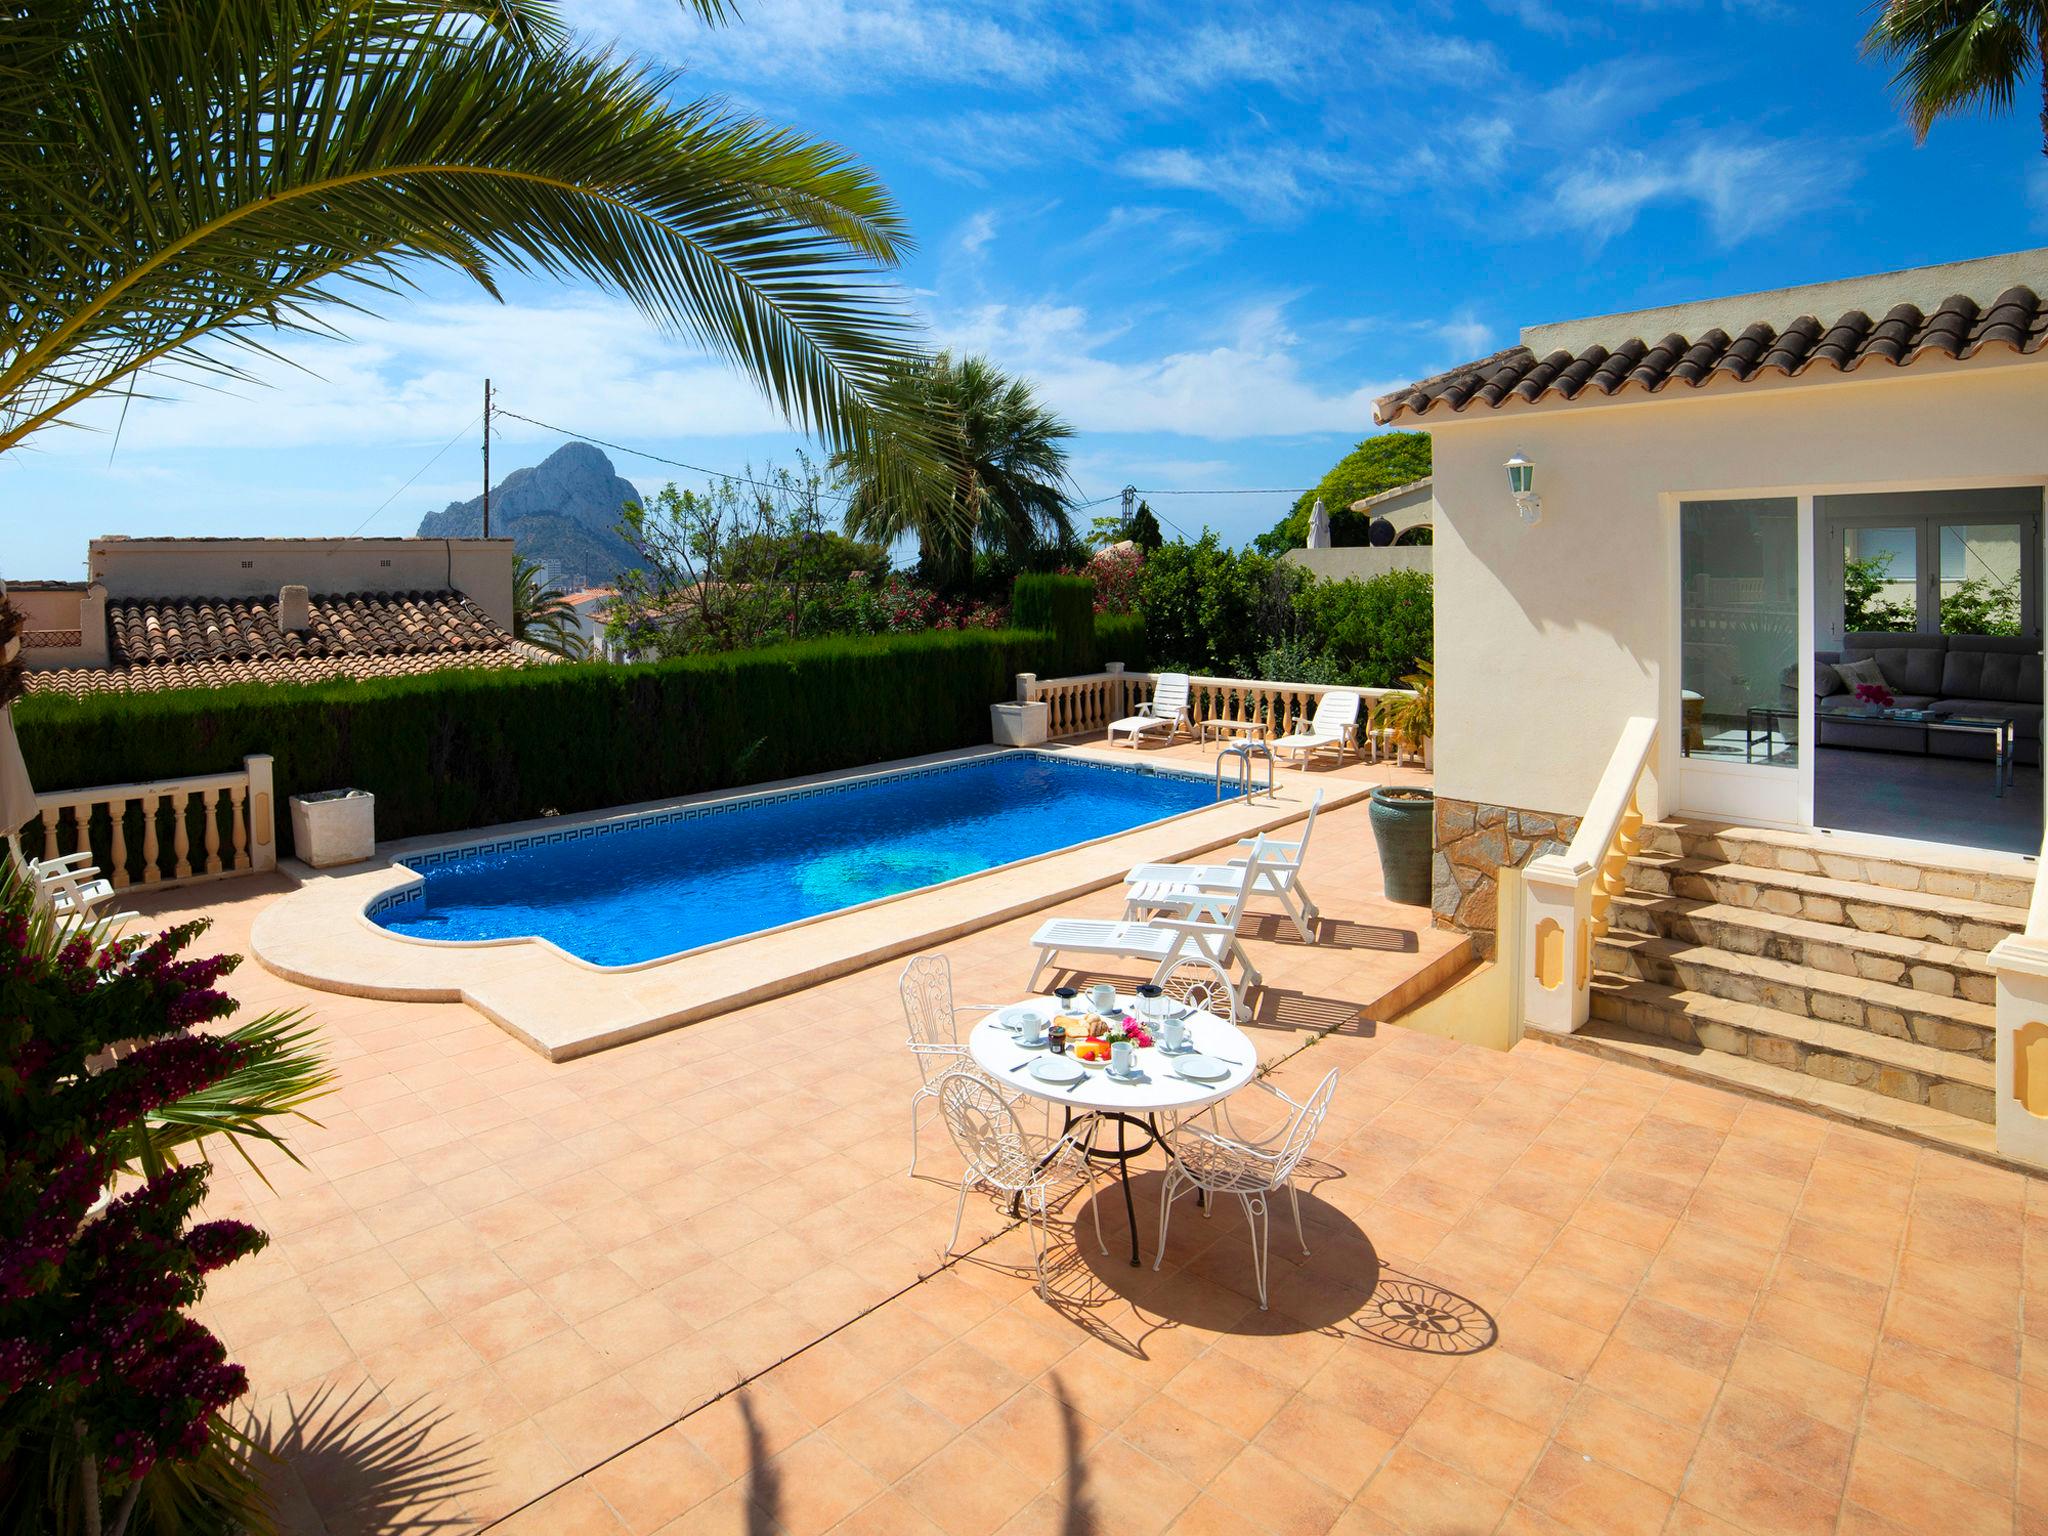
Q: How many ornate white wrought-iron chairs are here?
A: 4